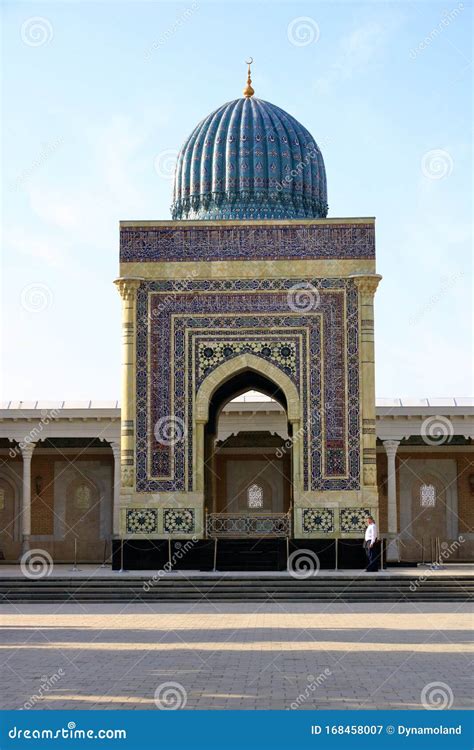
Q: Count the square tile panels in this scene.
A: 4